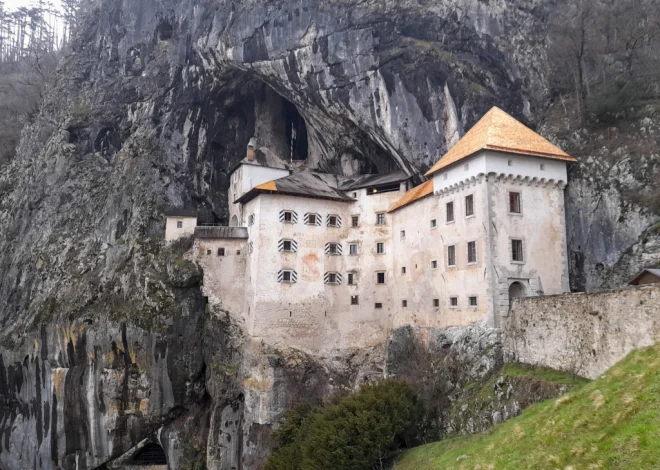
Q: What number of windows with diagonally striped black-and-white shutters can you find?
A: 7